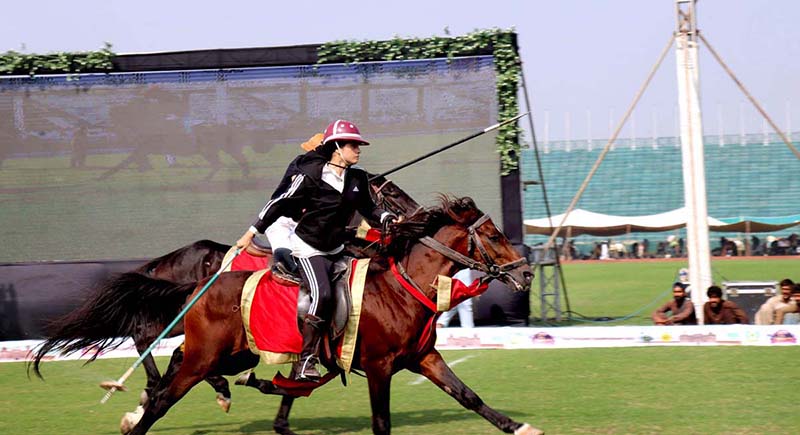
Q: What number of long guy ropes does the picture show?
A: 2